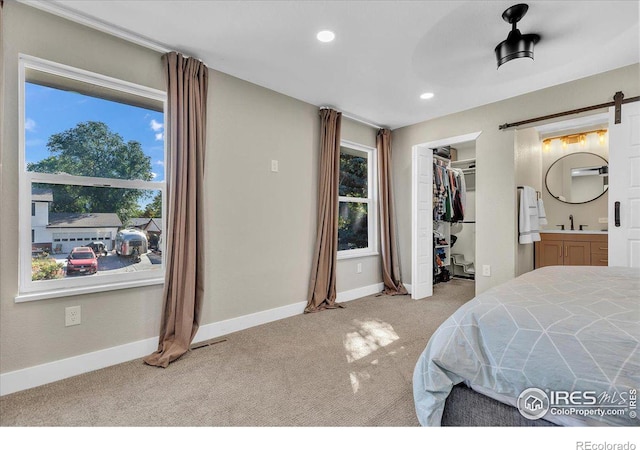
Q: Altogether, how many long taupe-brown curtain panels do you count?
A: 3